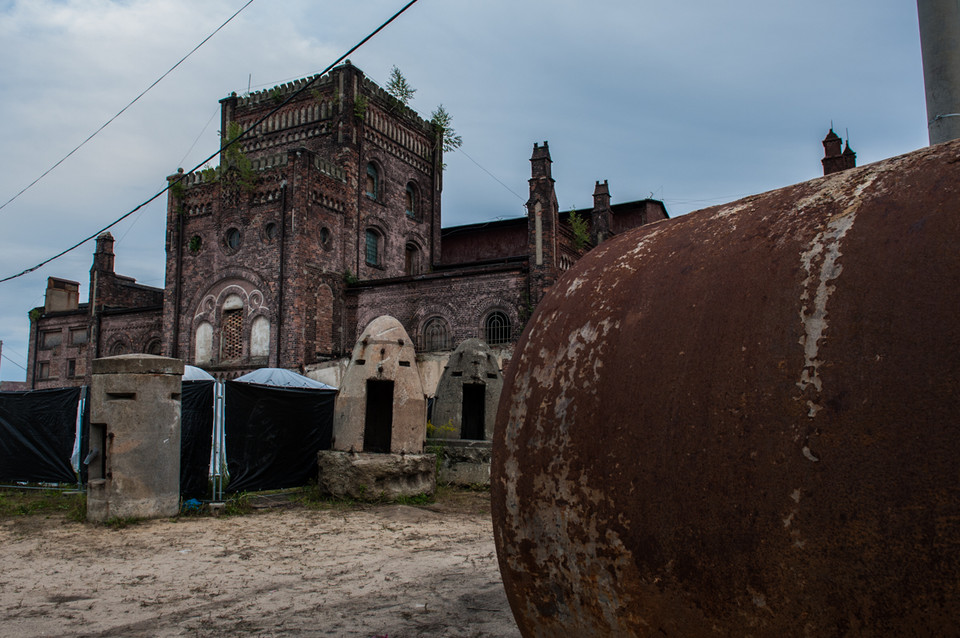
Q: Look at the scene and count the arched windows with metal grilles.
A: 2